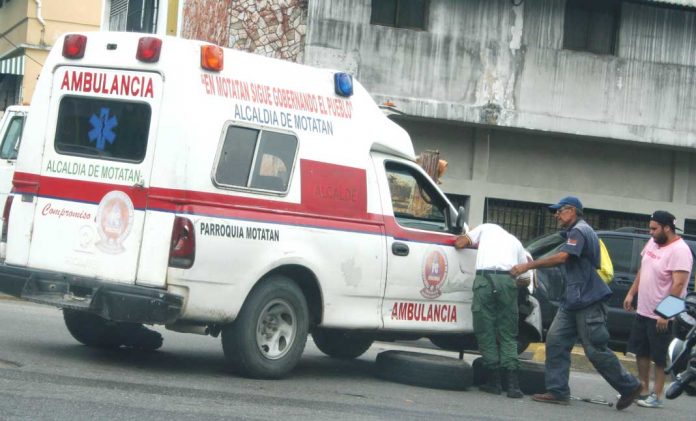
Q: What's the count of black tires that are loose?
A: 2